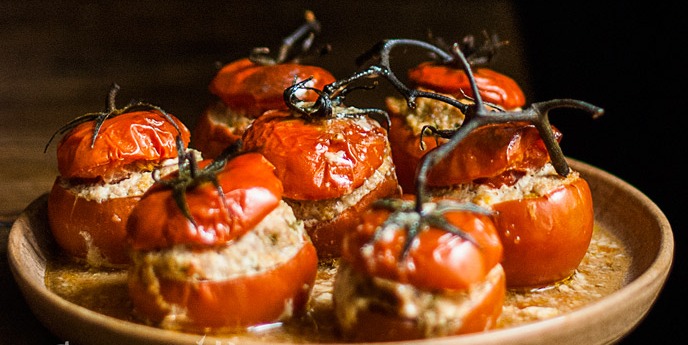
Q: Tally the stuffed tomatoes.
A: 7